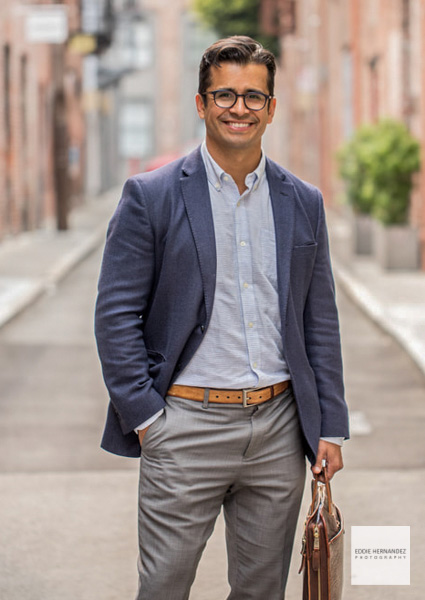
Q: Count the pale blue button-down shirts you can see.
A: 1